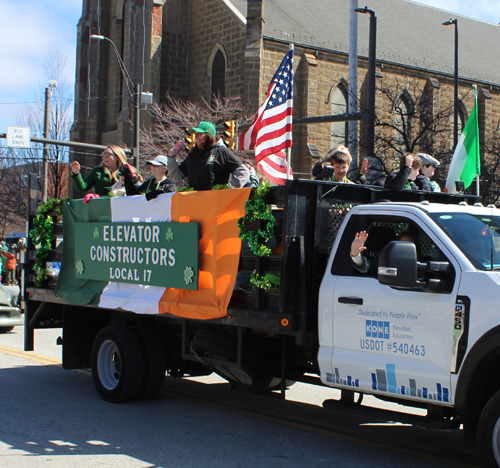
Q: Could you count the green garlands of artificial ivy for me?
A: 2